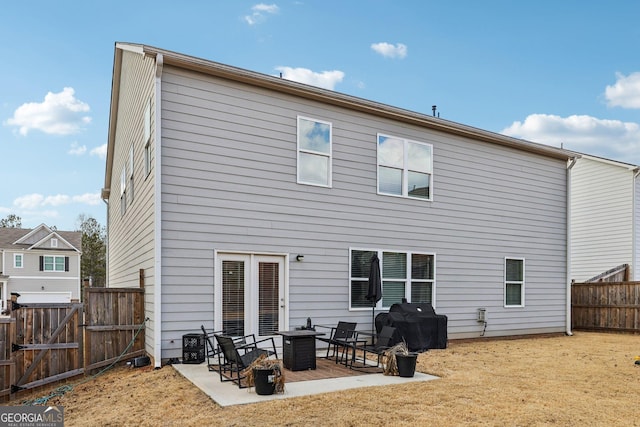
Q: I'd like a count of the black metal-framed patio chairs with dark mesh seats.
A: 4